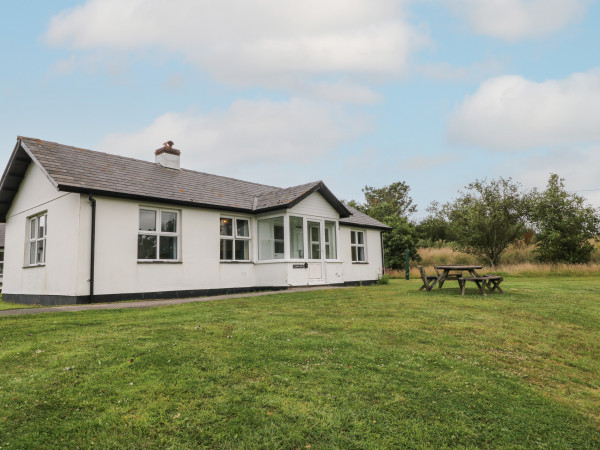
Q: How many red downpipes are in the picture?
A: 0